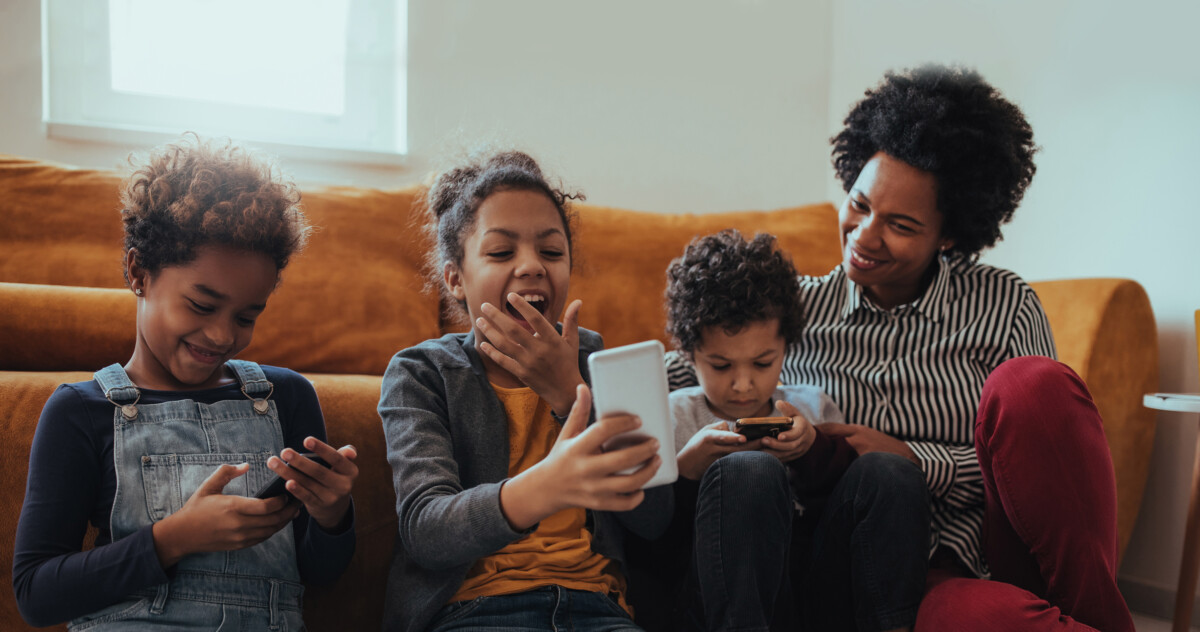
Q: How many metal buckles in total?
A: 2